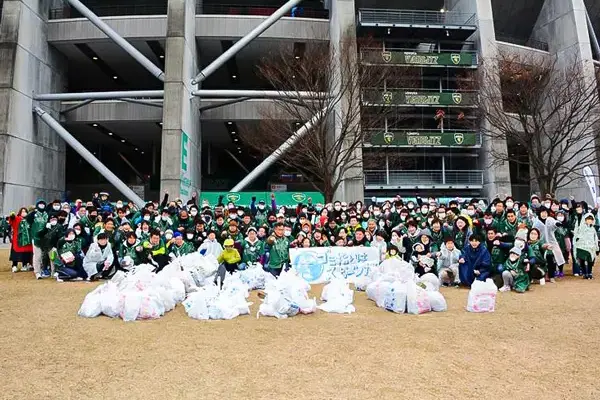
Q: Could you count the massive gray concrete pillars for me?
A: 5